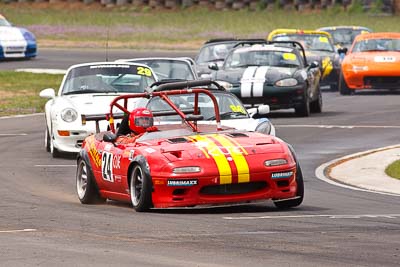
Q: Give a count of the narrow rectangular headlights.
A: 2